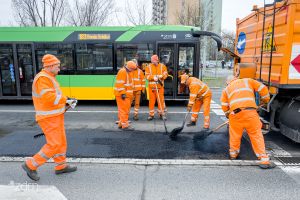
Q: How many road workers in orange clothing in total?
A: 6